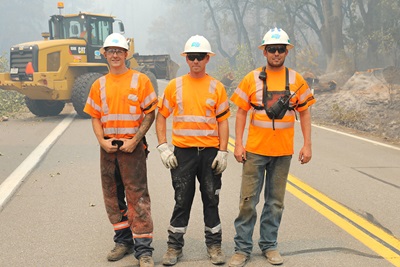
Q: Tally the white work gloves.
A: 2